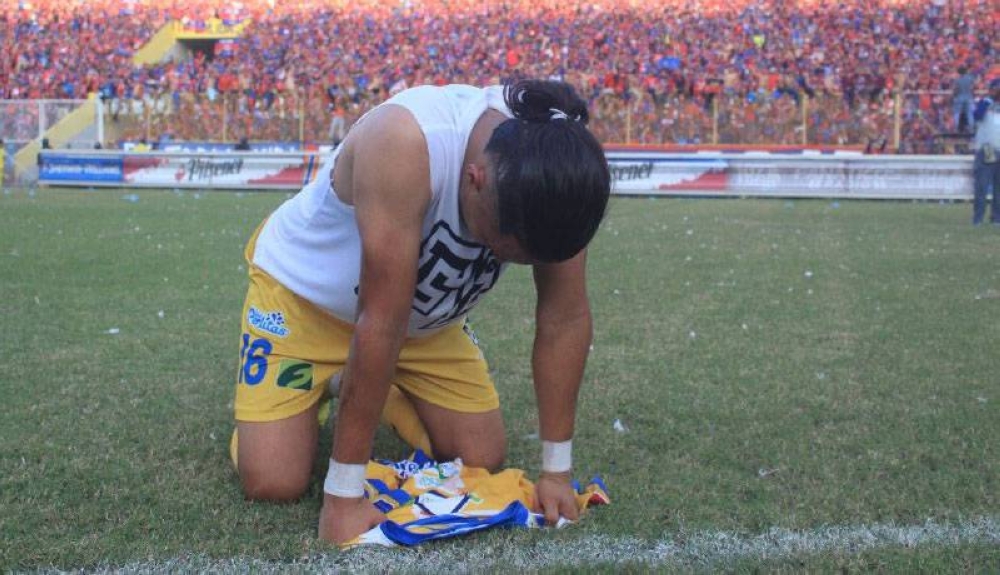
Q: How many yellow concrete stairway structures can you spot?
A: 2